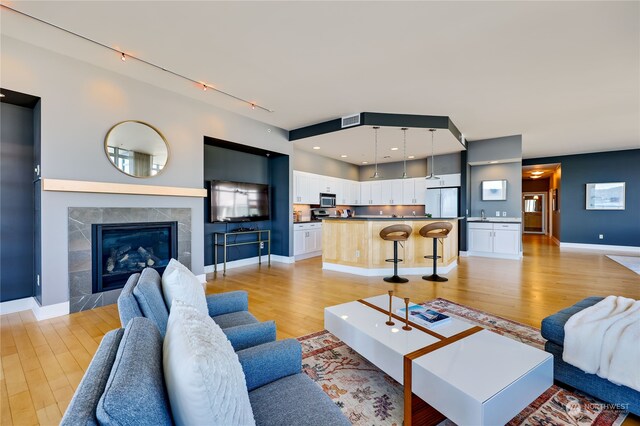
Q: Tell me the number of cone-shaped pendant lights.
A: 3